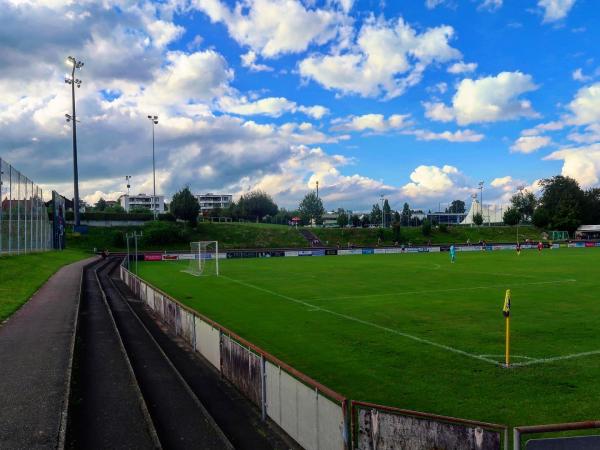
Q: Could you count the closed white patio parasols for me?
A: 0